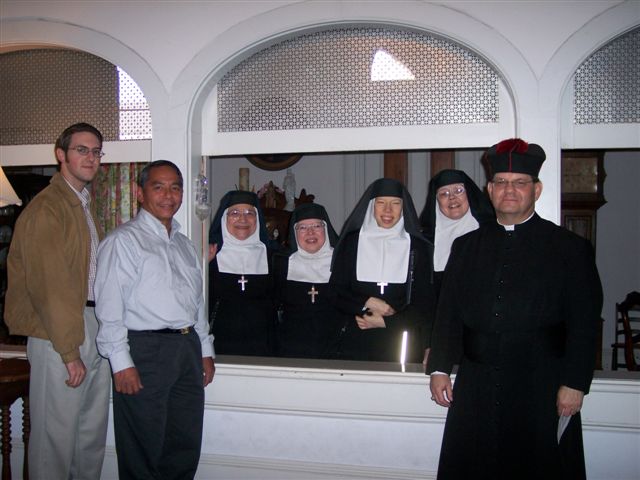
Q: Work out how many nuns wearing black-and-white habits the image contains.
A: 4